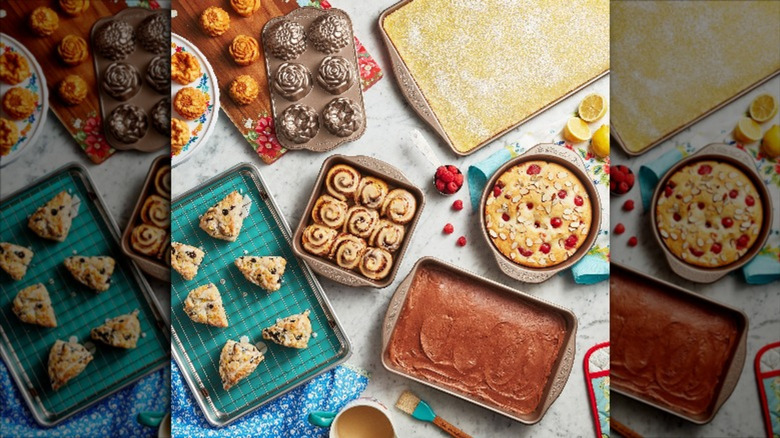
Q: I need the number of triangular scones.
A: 6